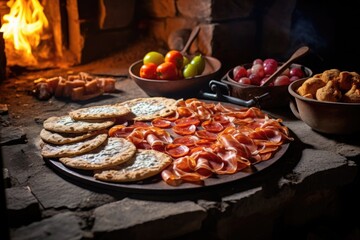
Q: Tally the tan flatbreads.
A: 7